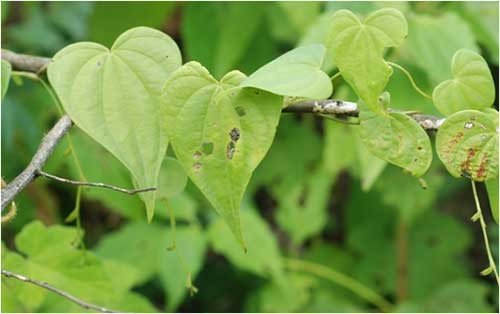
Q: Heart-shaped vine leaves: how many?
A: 7